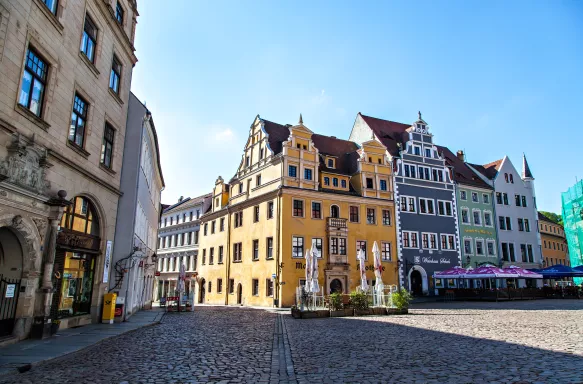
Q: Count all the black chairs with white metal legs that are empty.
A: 0